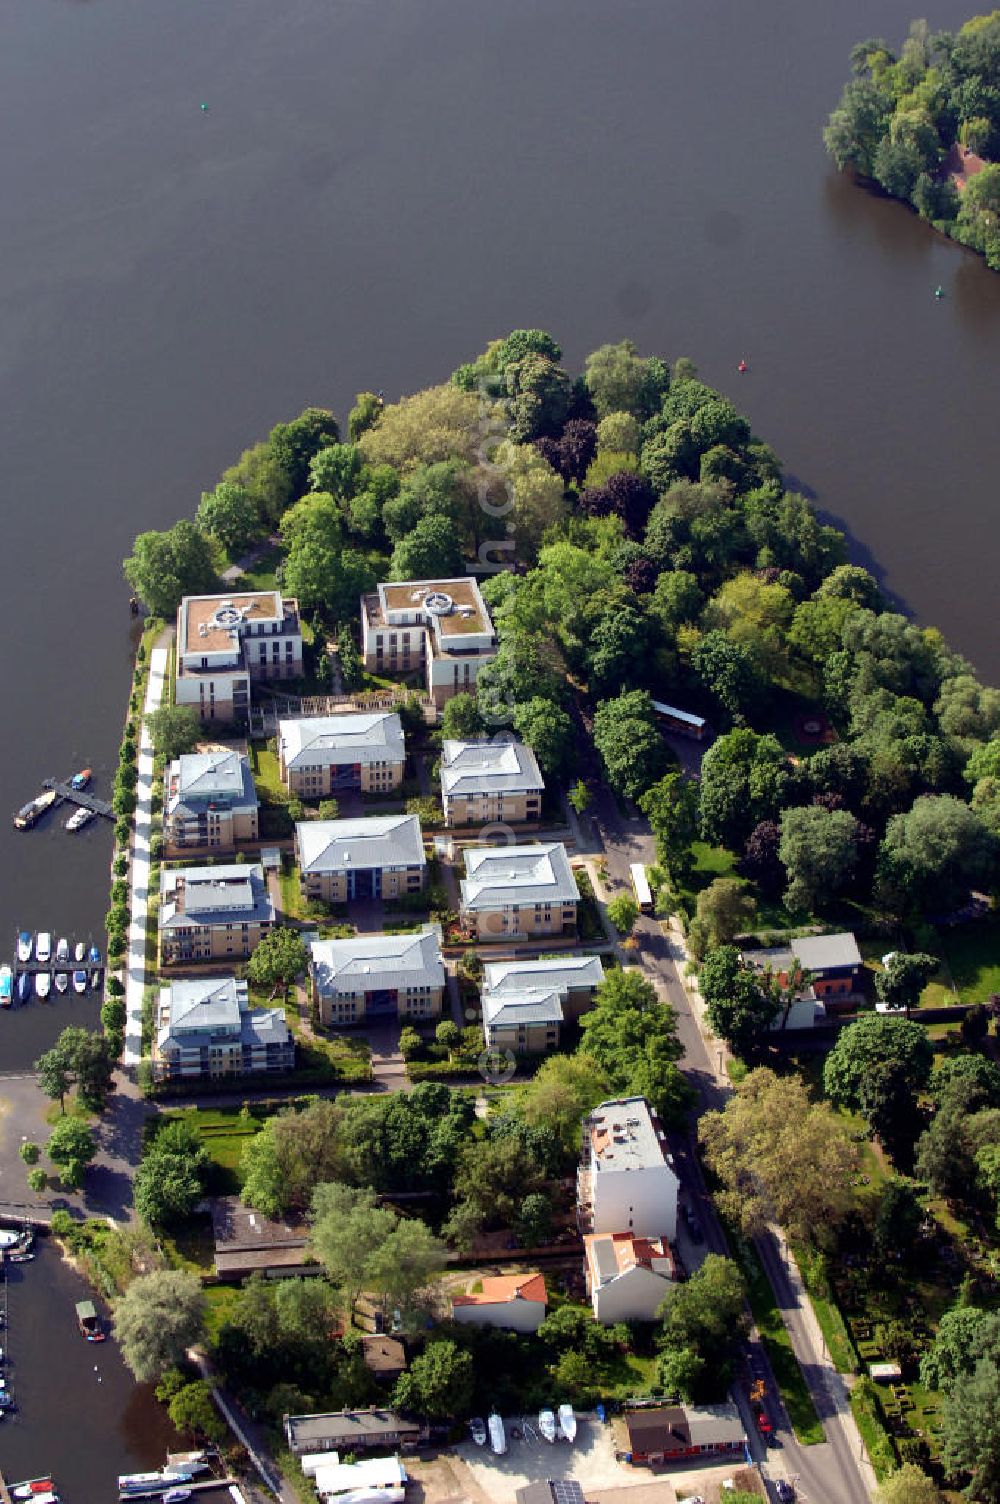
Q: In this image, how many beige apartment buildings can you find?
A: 9